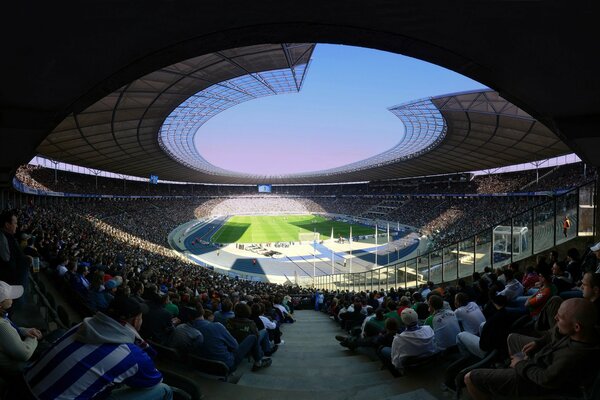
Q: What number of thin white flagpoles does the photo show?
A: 6